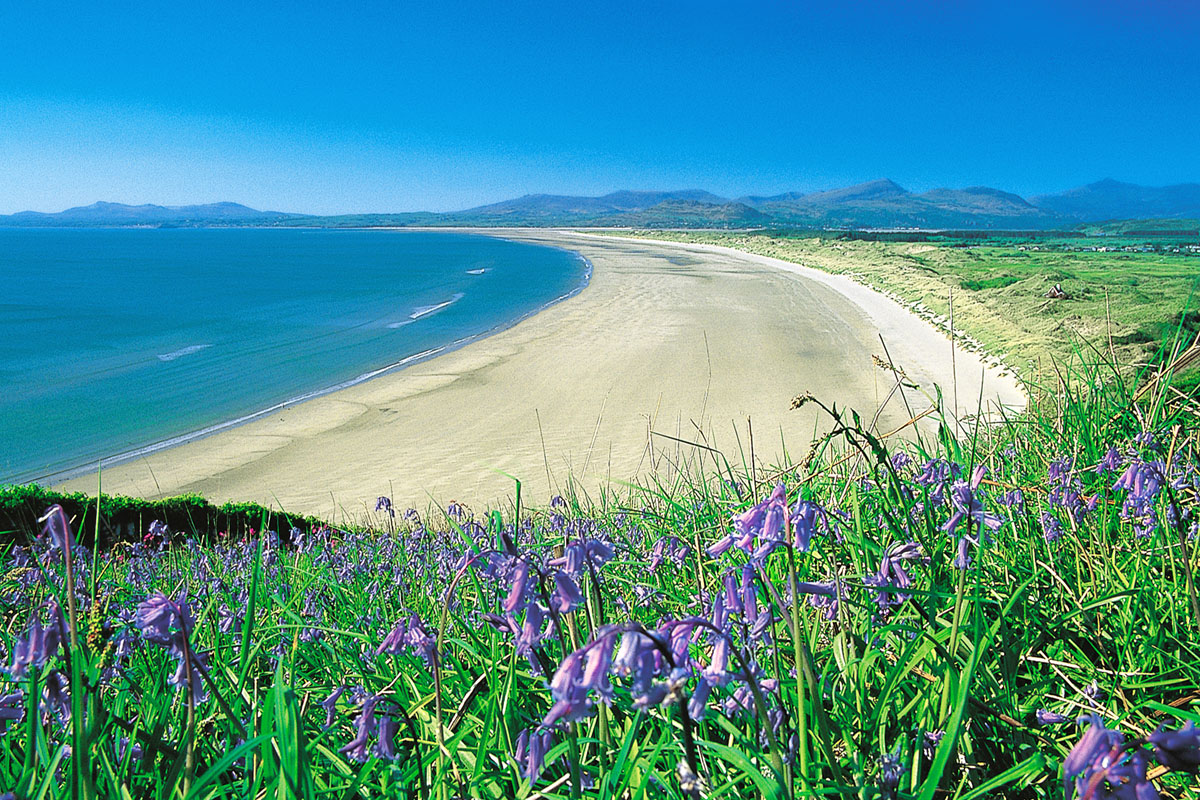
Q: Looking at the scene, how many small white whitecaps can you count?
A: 3